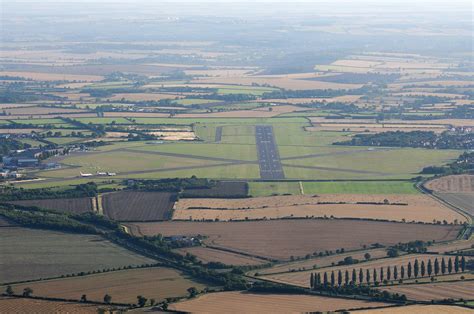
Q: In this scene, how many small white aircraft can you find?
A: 3